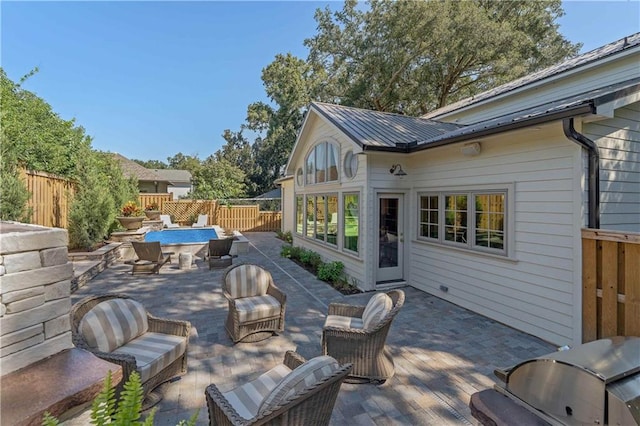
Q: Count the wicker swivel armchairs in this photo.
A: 4